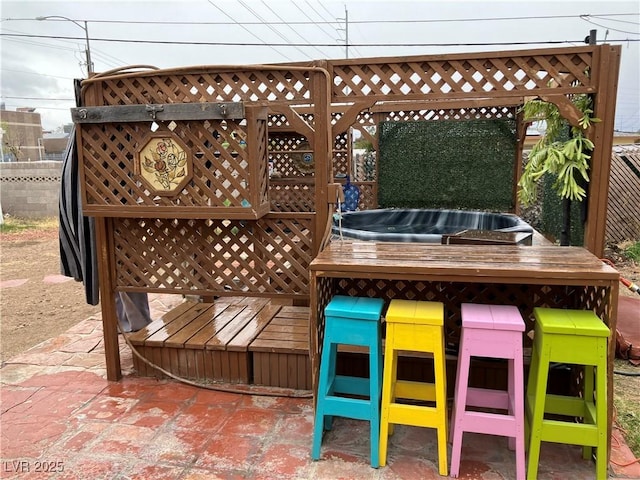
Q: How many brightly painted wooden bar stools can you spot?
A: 4